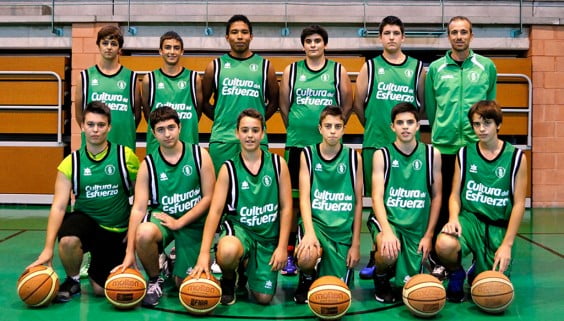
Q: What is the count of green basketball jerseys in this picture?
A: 11